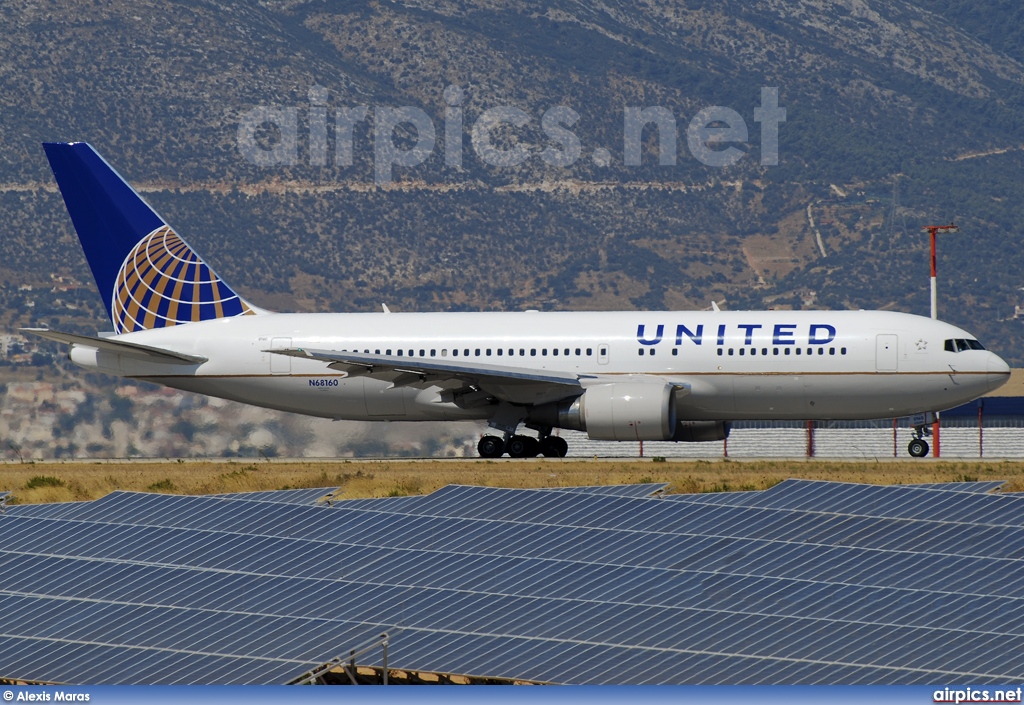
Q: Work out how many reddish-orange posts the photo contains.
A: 6